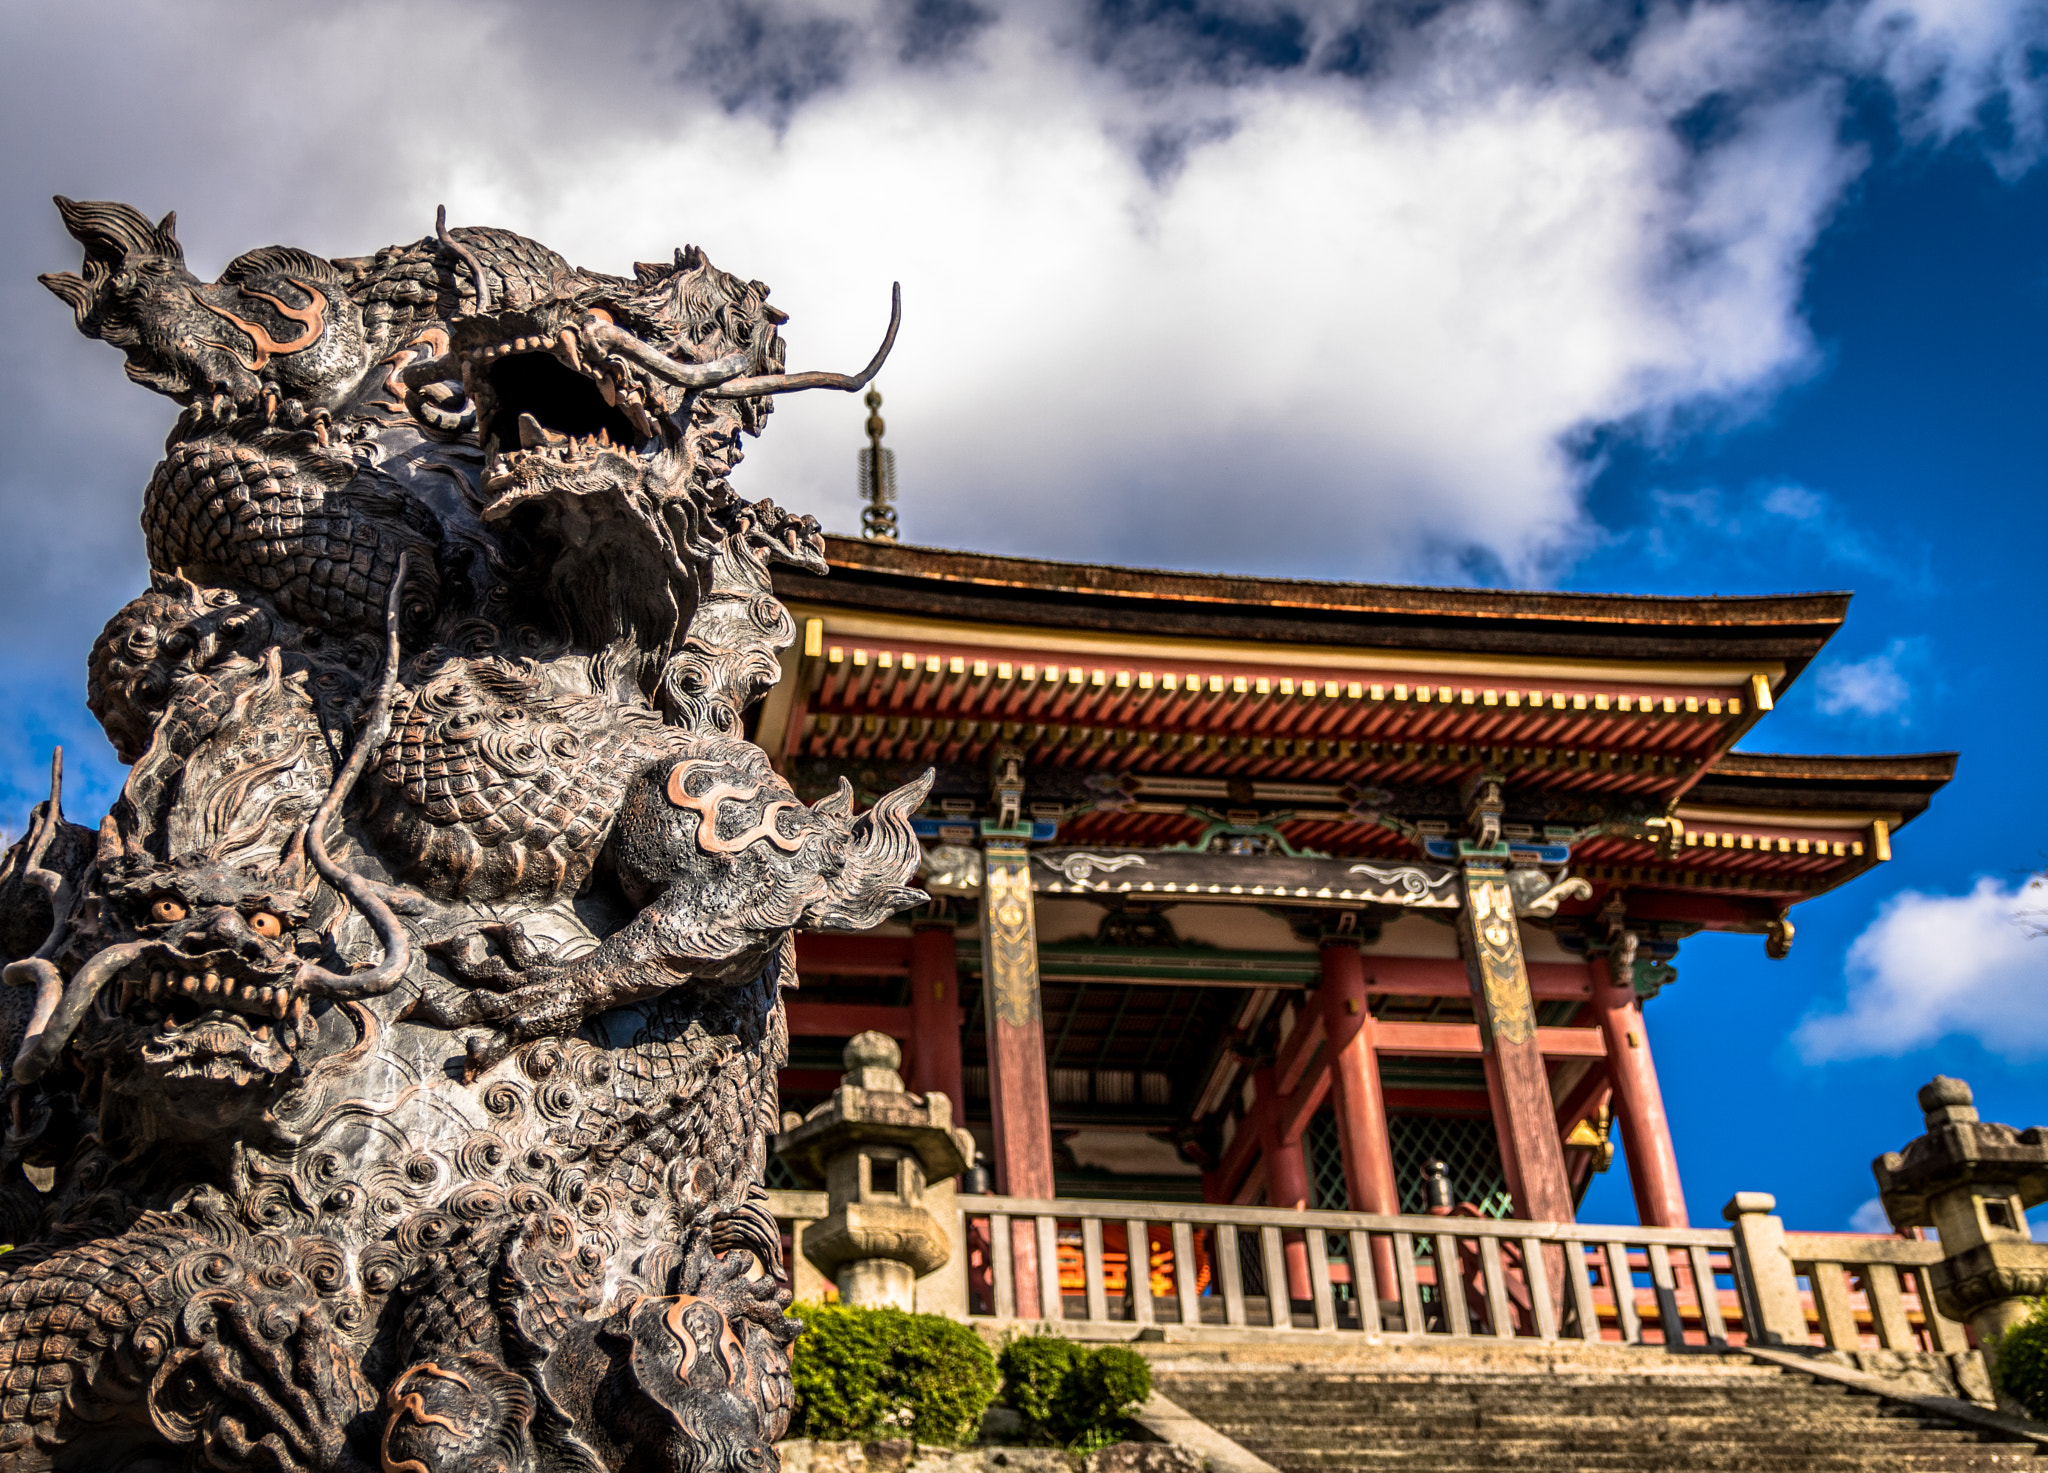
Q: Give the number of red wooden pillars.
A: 6